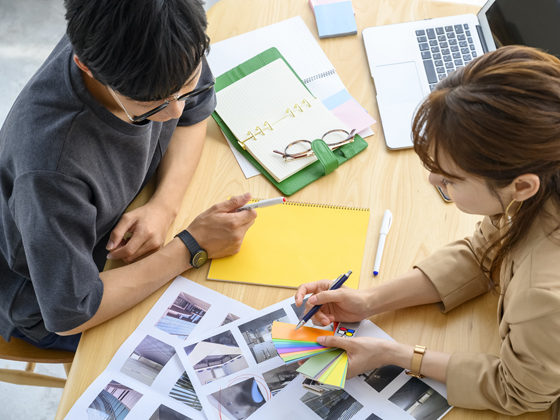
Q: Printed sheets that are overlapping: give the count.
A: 3